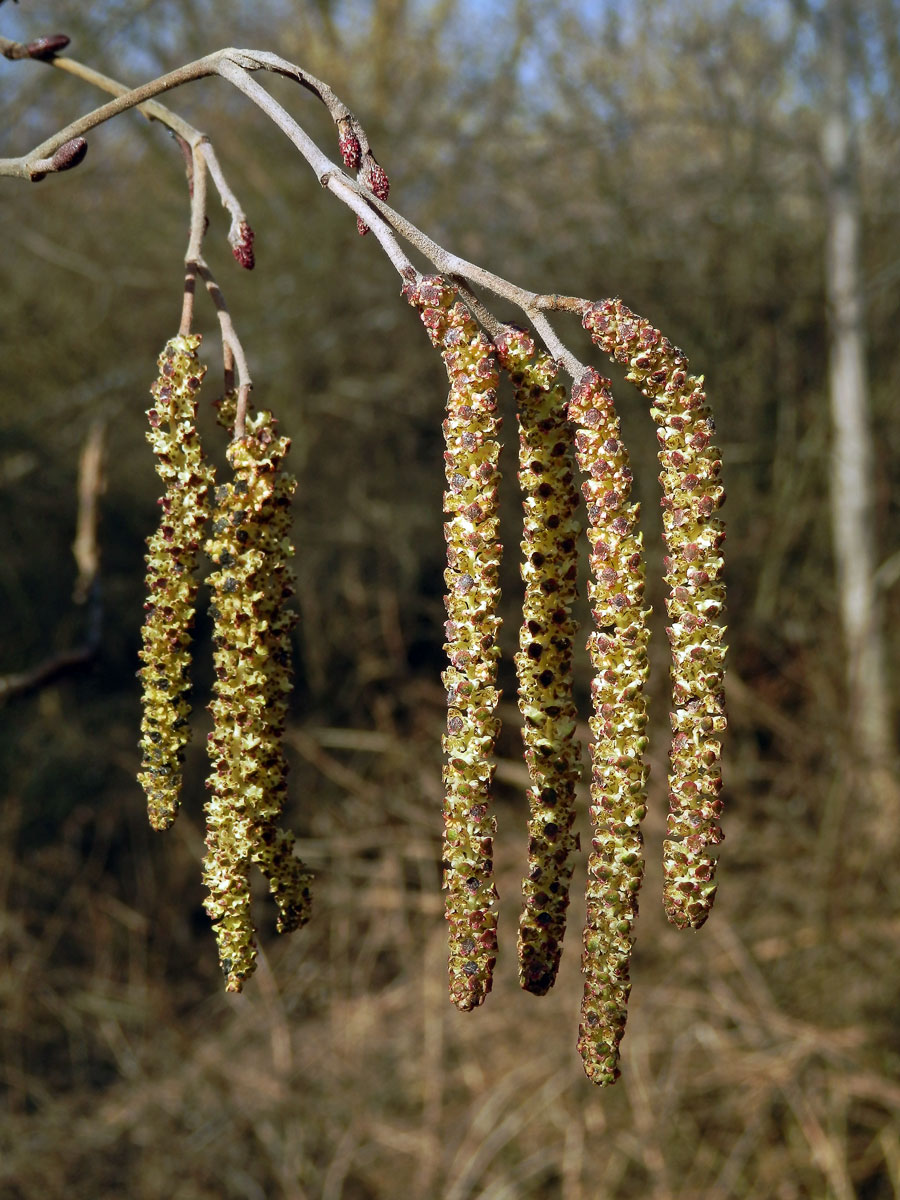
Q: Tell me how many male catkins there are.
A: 7